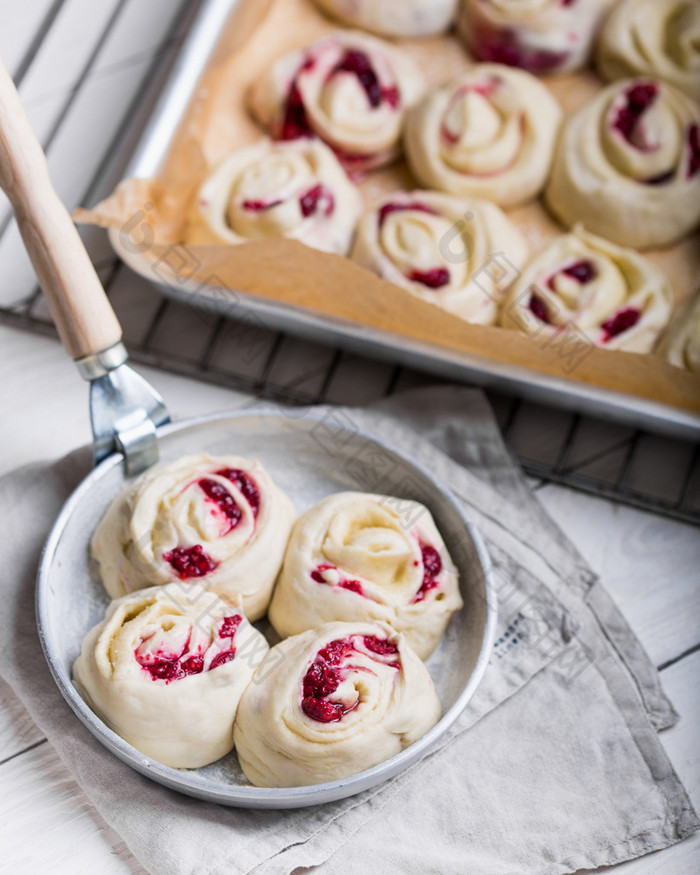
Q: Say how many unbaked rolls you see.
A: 14